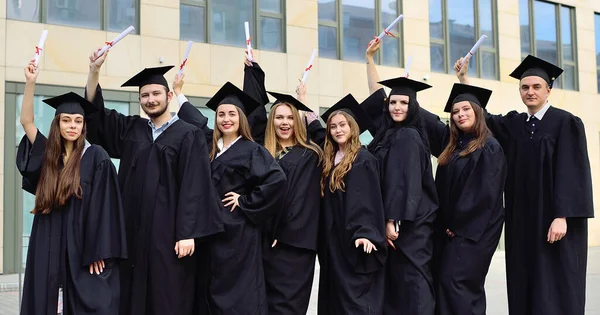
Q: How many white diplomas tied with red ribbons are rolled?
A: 8